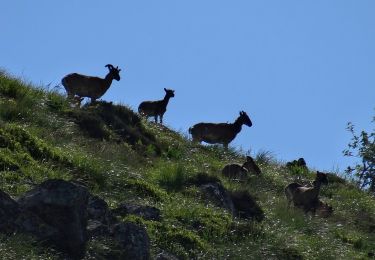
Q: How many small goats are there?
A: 1